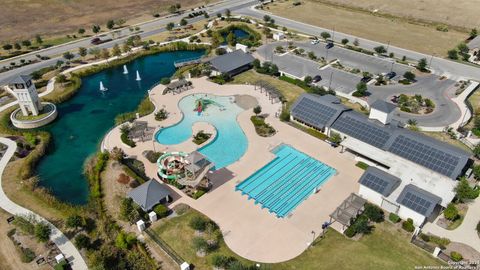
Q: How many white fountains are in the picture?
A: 3